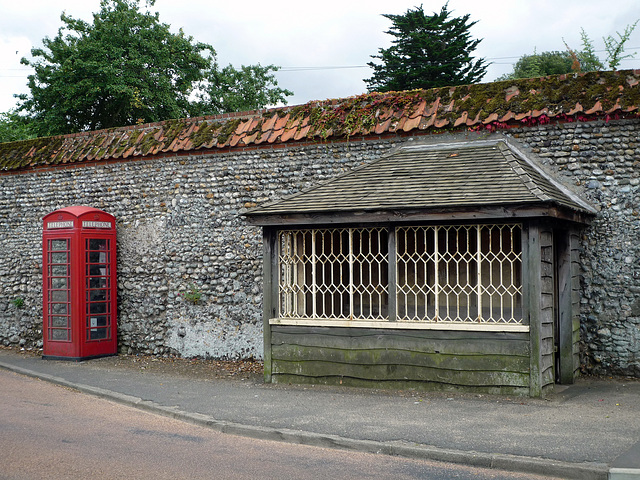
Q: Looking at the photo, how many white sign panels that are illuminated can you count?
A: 2